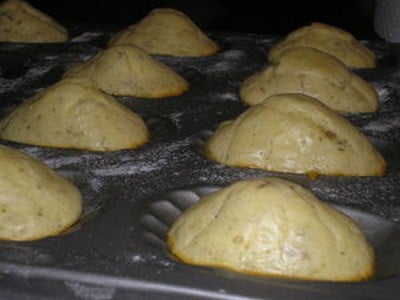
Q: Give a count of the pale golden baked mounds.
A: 9